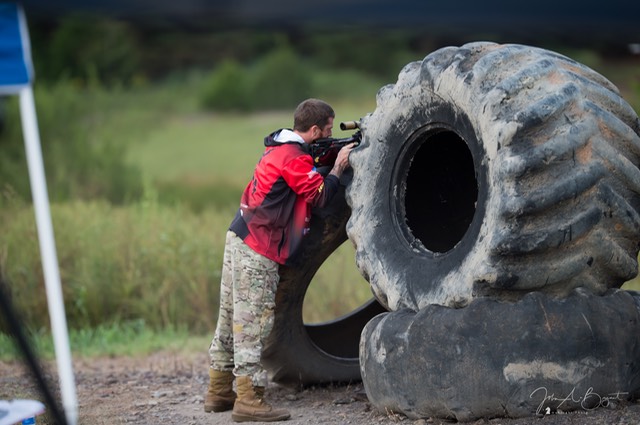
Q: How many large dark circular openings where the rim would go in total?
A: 1